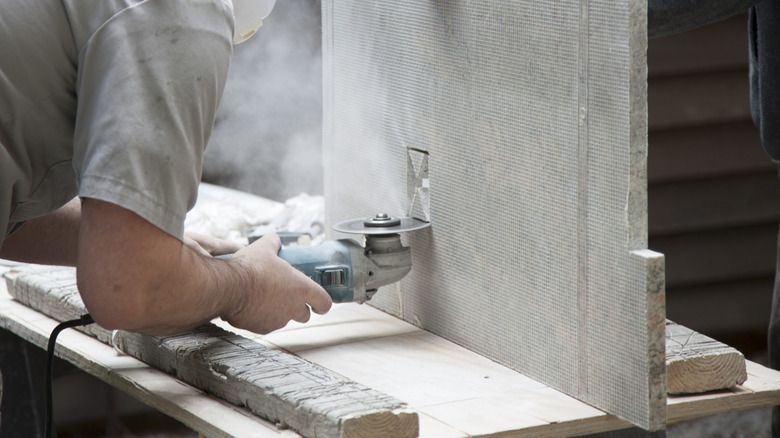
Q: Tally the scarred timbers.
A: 2